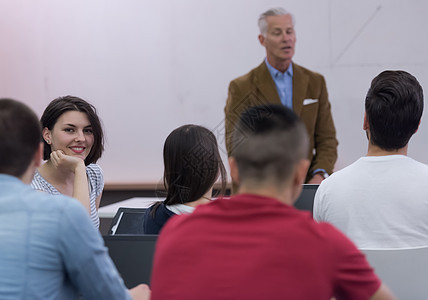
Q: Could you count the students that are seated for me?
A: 5